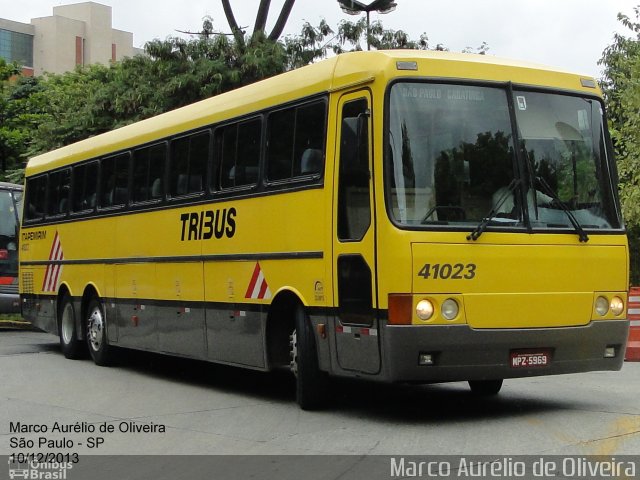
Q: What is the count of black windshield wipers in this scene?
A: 2